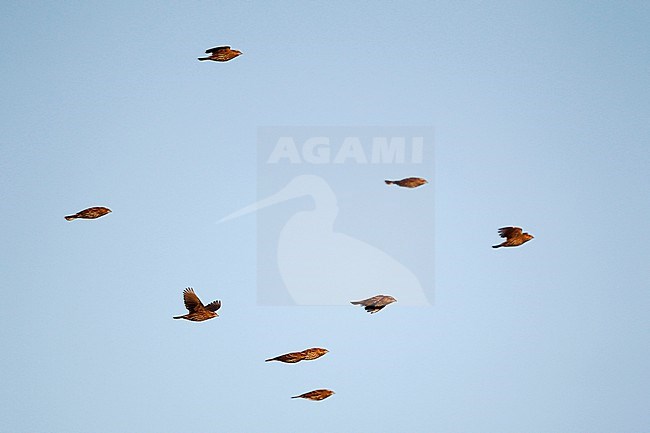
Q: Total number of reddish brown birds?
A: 9